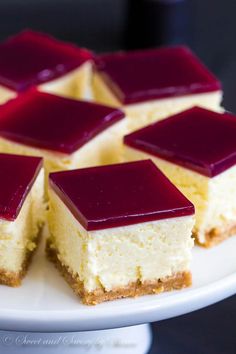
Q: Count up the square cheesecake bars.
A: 6